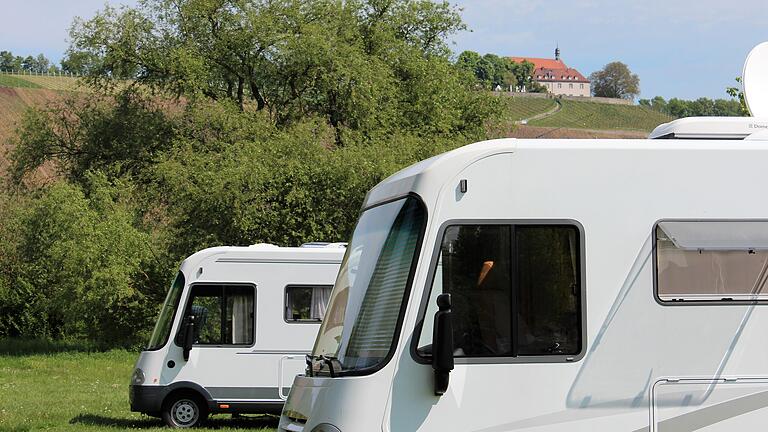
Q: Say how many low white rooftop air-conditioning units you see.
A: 1